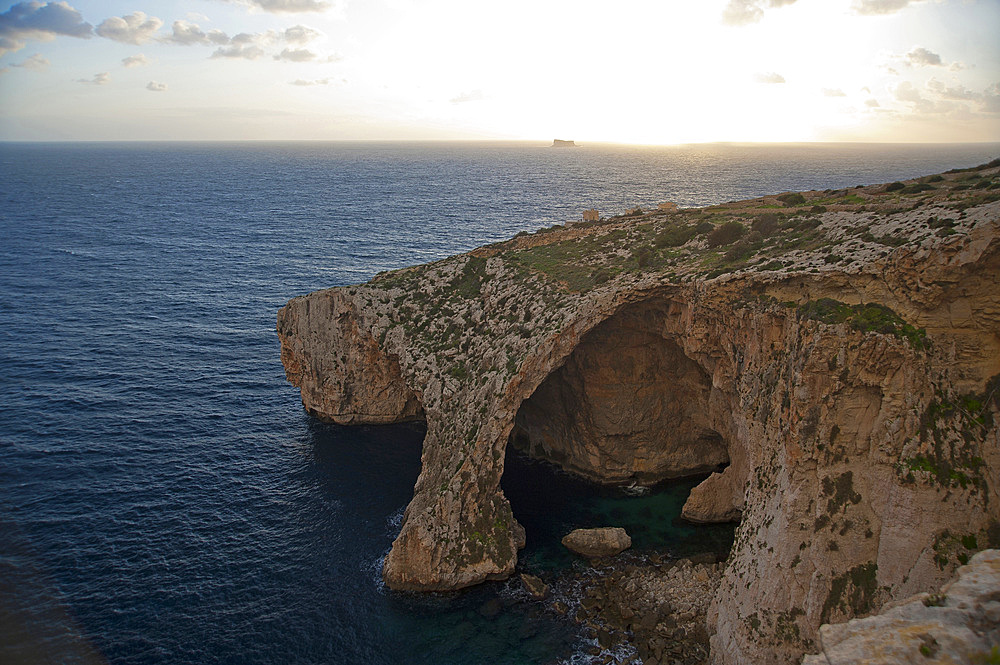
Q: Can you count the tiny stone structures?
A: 2